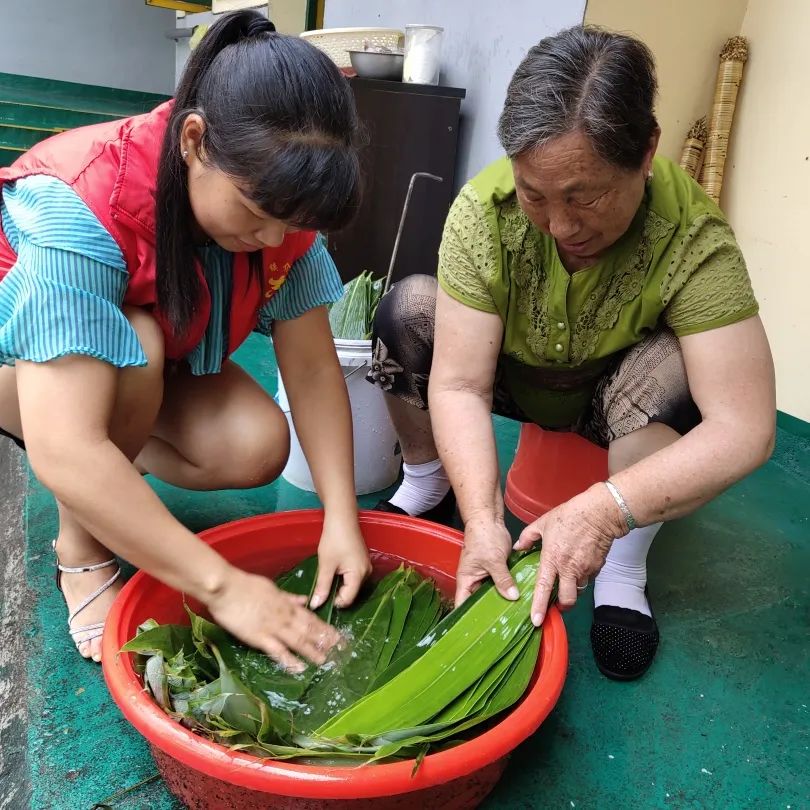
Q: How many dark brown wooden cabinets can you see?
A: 1